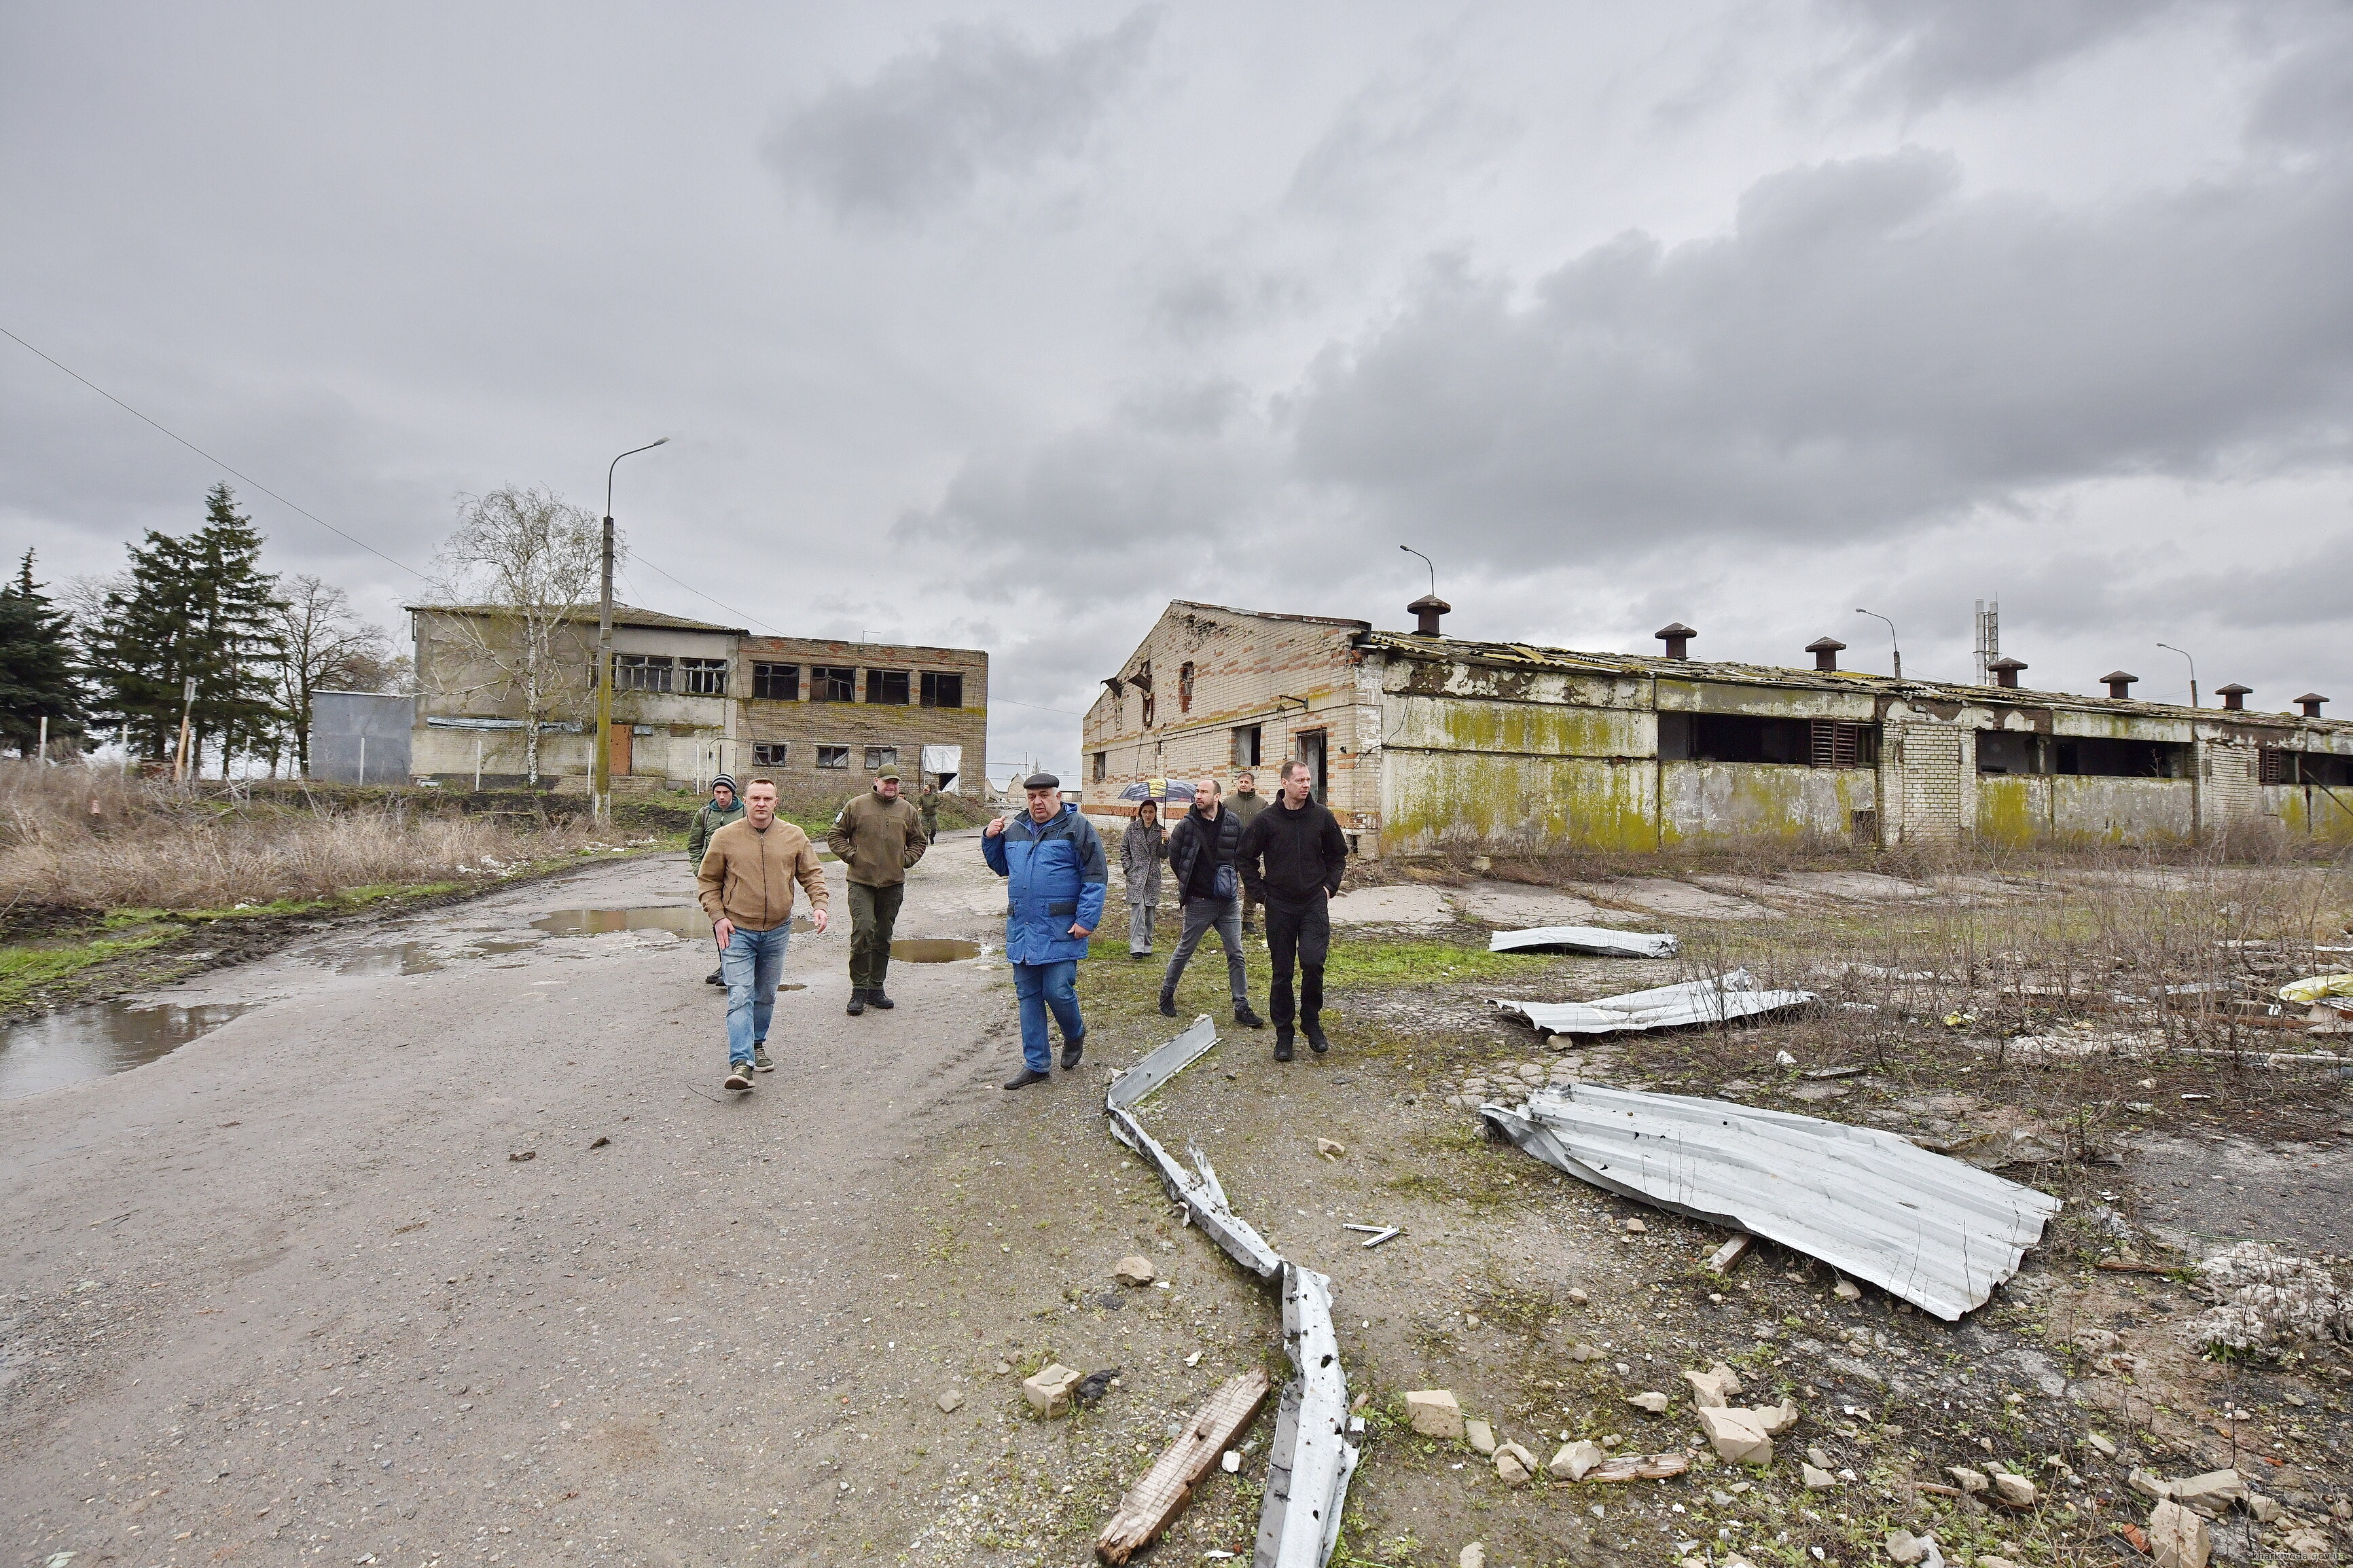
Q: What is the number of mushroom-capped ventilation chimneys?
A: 7